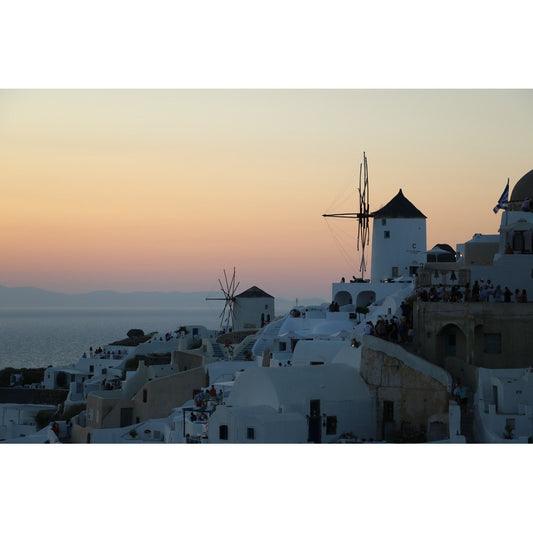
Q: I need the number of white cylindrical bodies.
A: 2